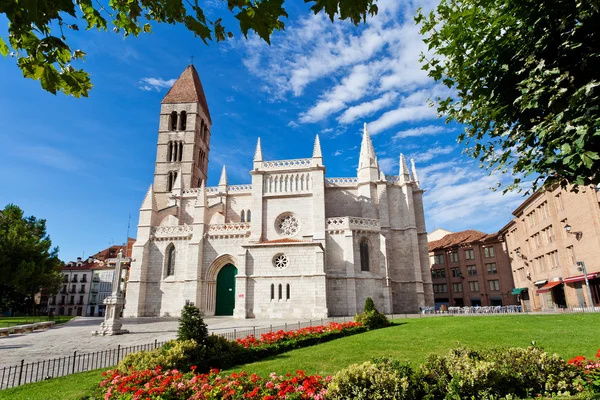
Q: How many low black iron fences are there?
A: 1